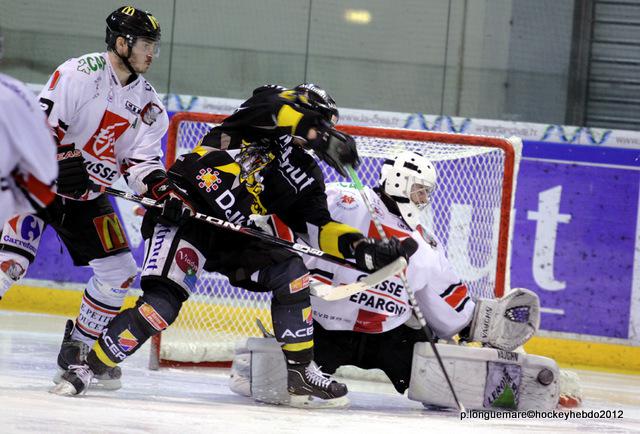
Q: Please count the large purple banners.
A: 1